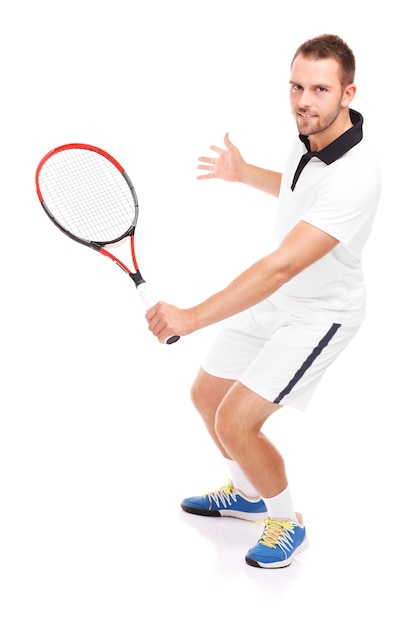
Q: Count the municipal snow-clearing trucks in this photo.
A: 0